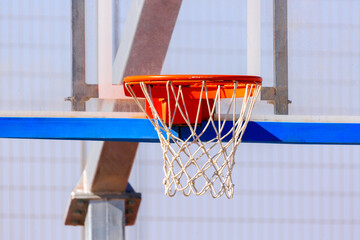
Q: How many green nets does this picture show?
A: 0